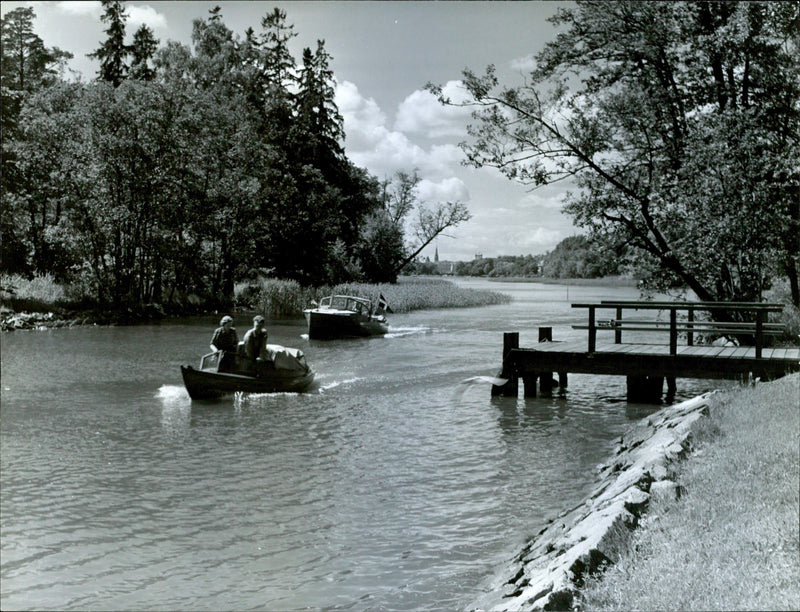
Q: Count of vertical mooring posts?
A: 2